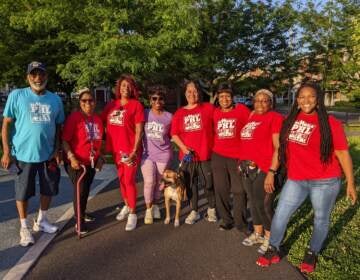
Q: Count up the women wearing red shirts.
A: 6